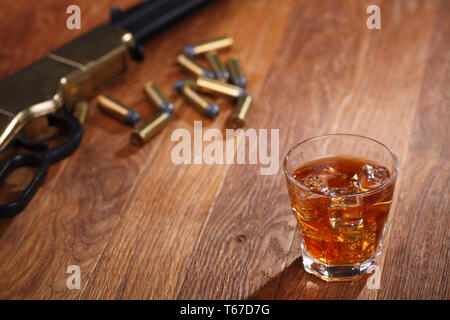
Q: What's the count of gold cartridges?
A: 12